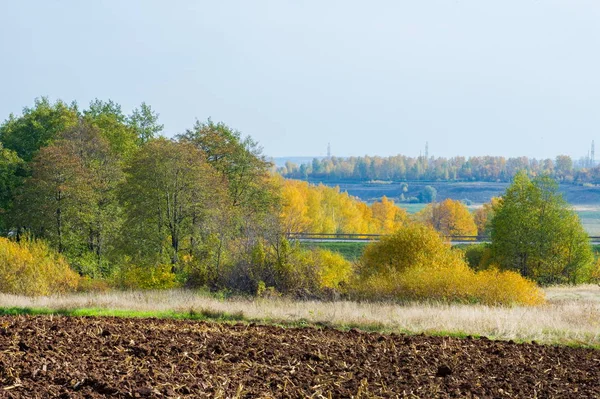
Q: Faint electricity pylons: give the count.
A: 3